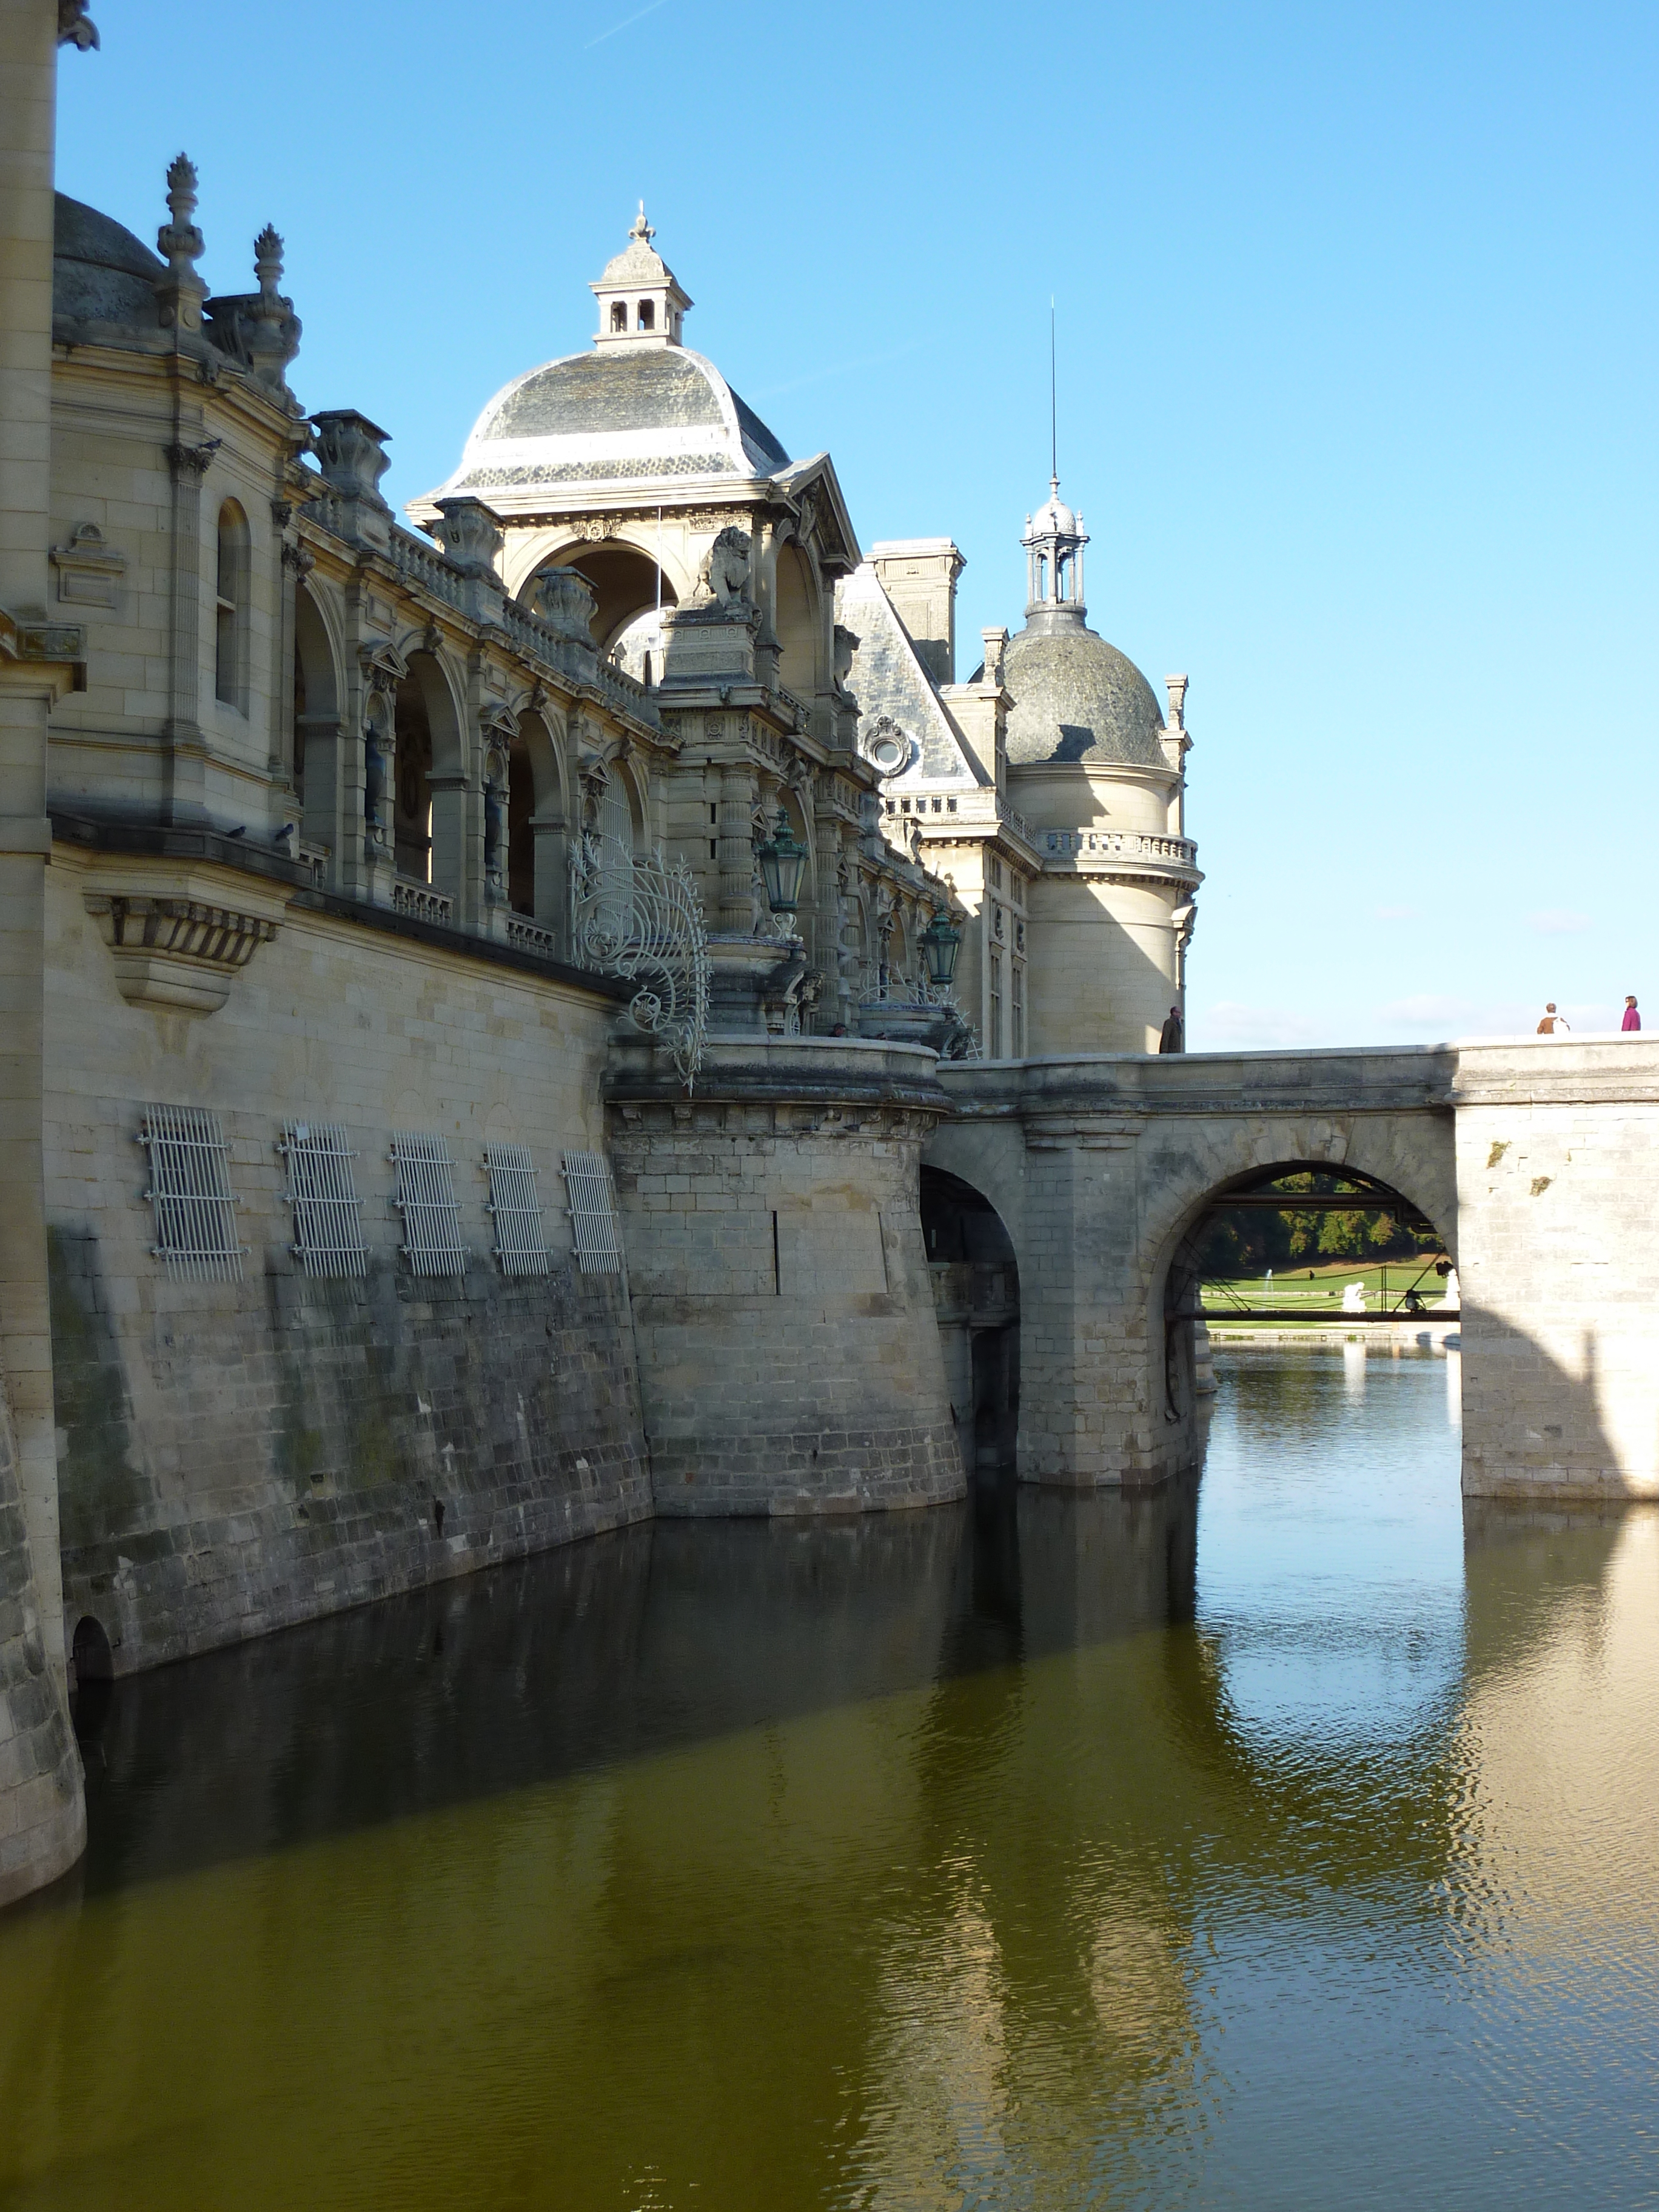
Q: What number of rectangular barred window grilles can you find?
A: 5